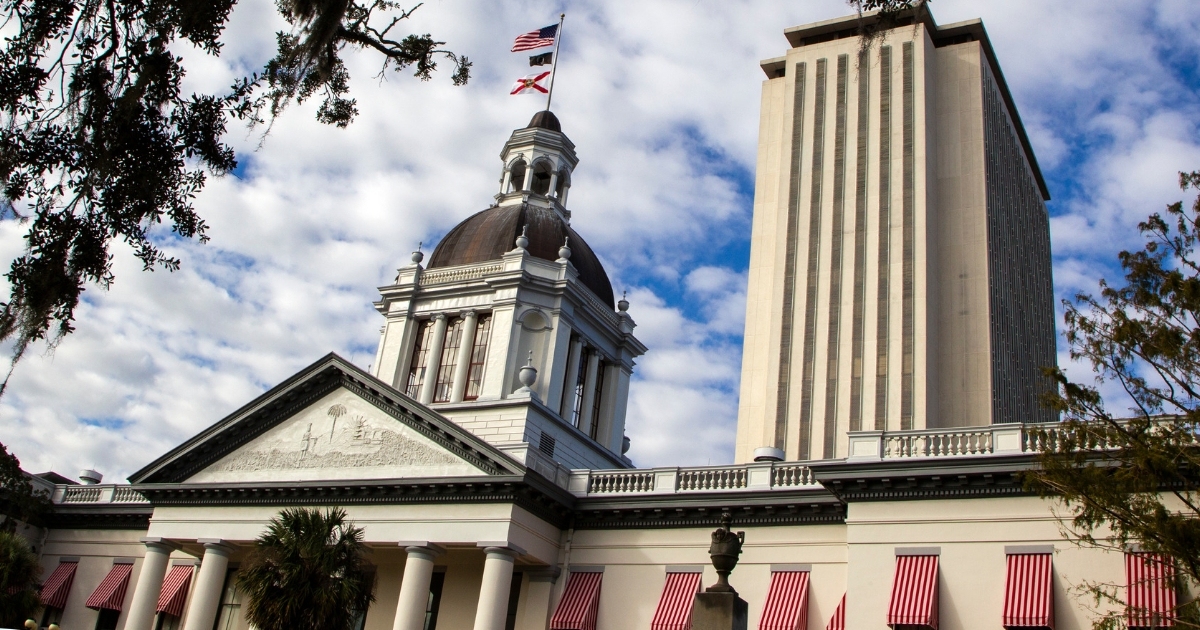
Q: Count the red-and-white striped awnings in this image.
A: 10